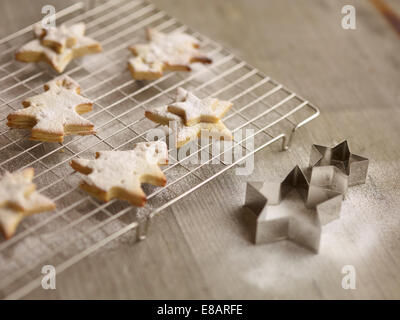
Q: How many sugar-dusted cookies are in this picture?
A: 6